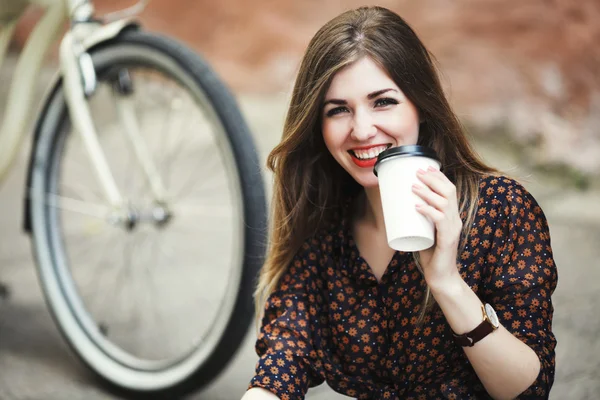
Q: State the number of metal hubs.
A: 1